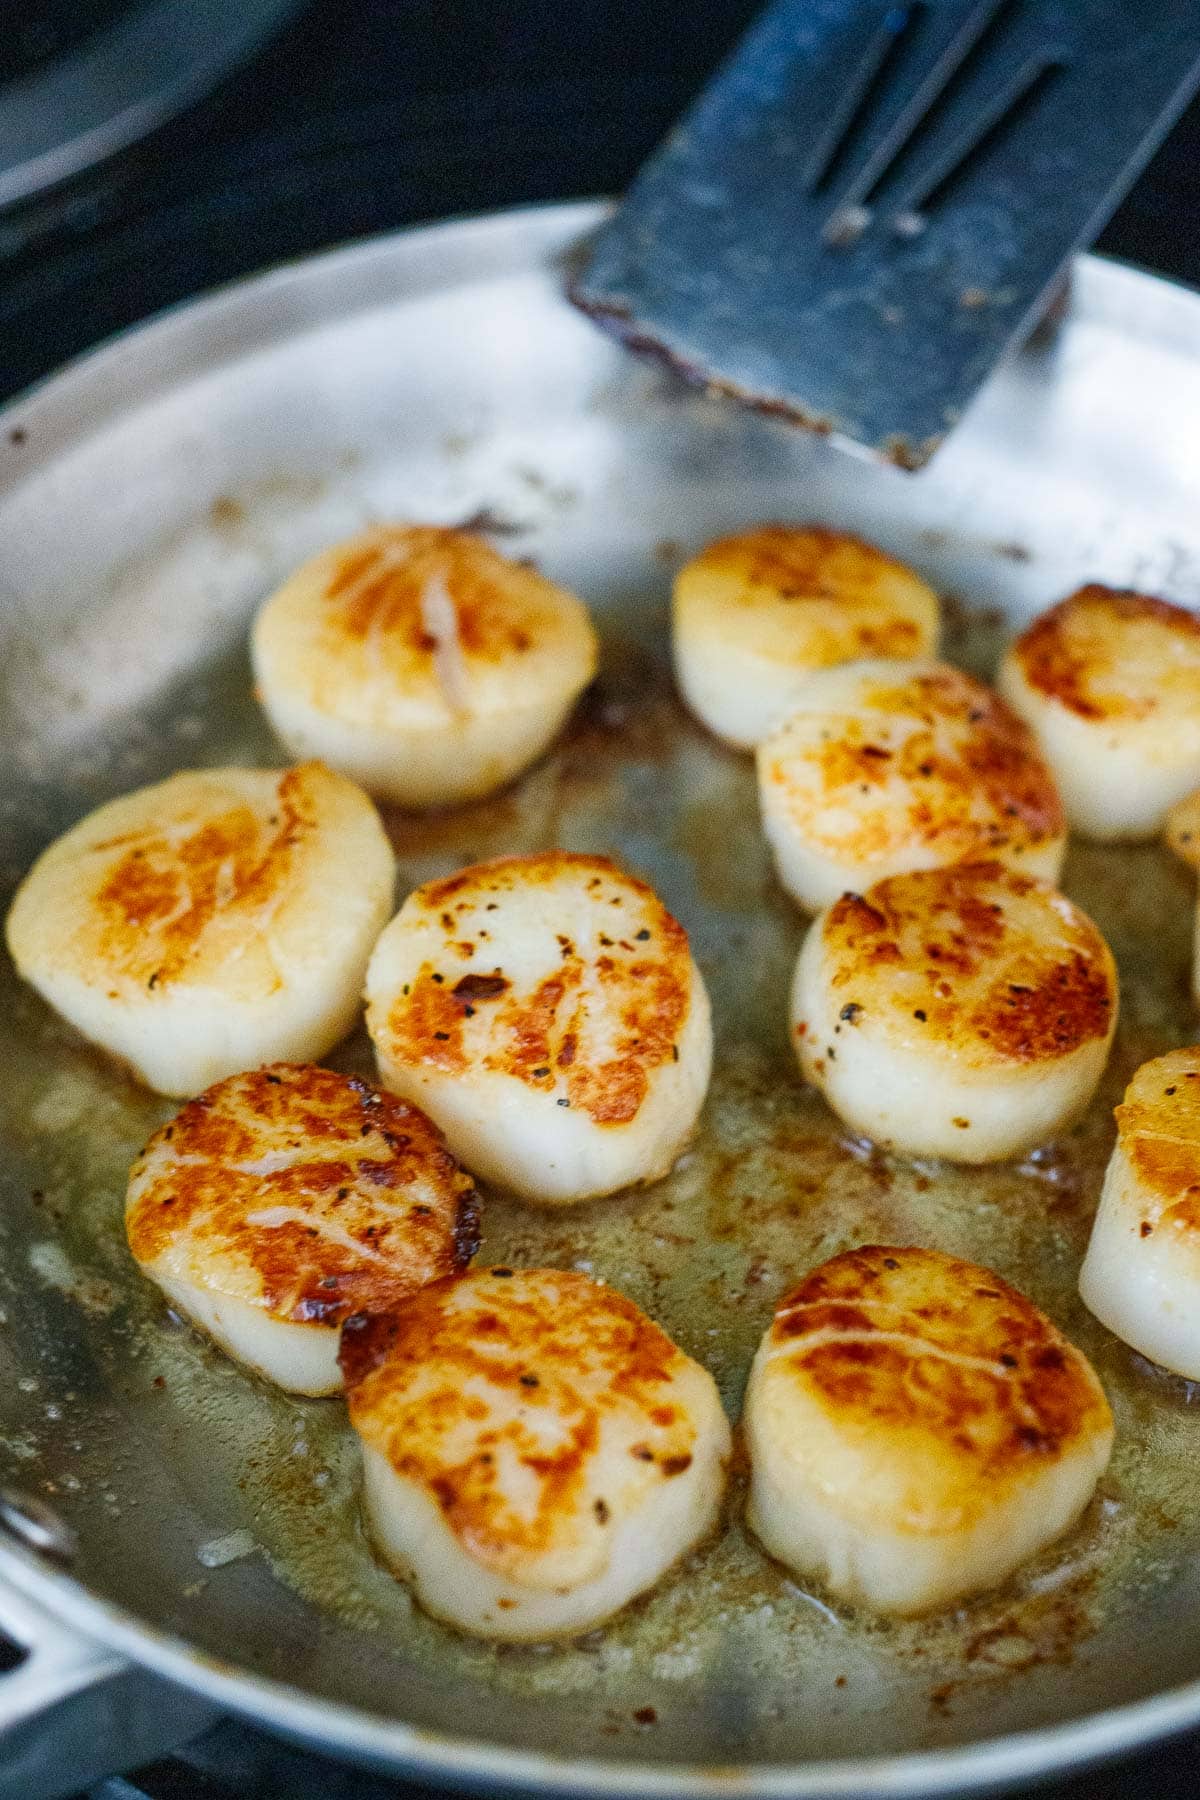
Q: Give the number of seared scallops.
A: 12